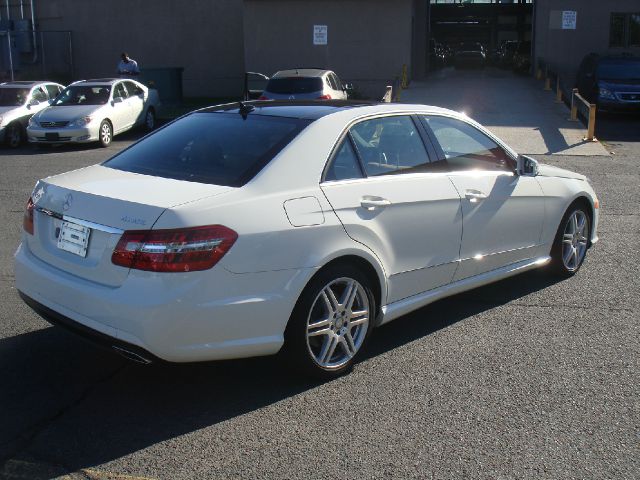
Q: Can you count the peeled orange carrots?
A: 0